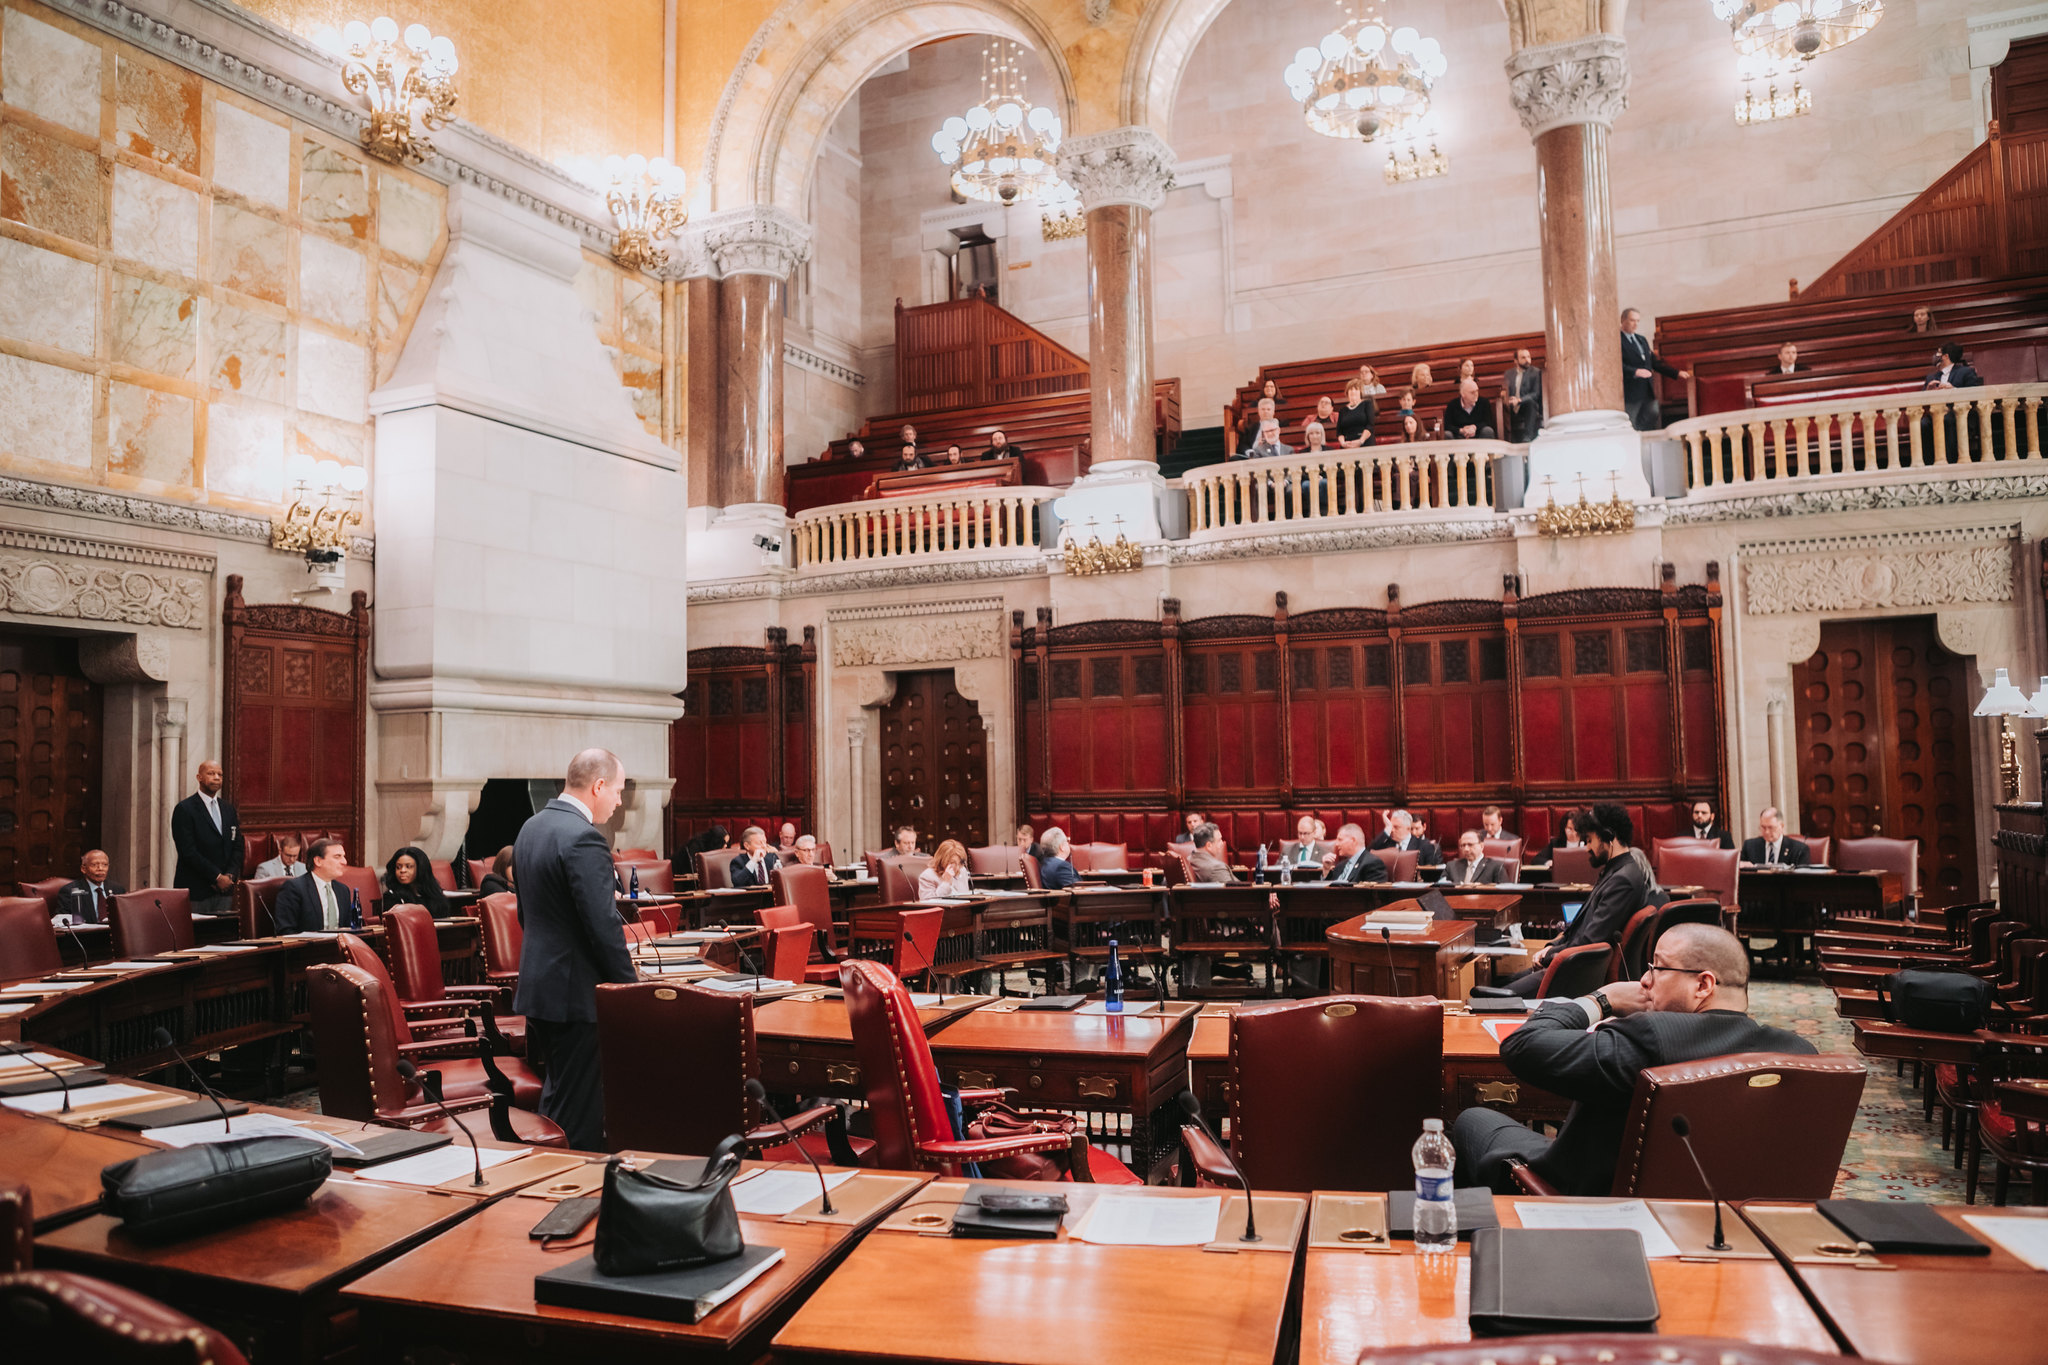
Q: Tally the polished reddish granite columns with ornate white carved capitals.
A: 3